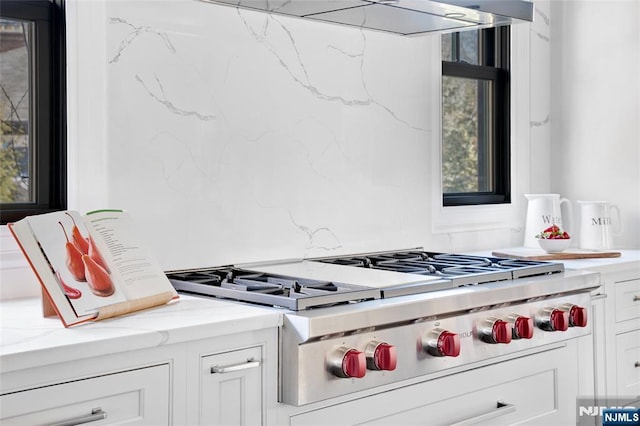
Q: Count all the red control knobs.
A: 7